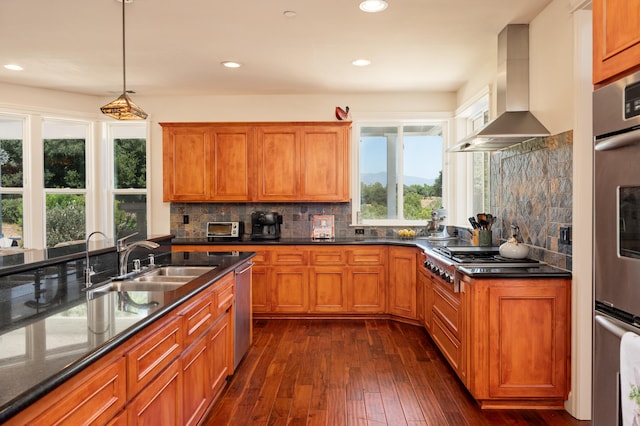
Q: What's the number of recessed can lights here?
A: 4